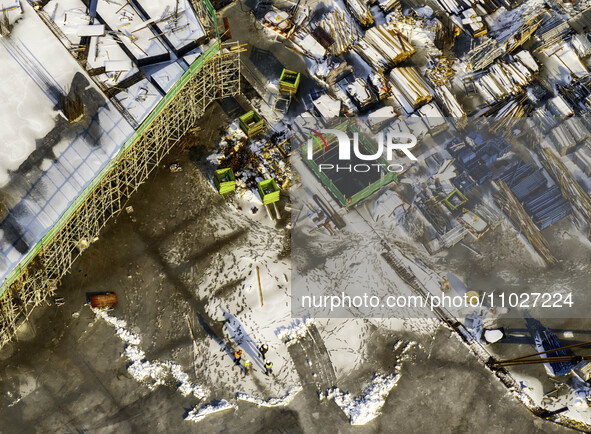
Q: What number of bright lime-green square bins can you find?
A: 5